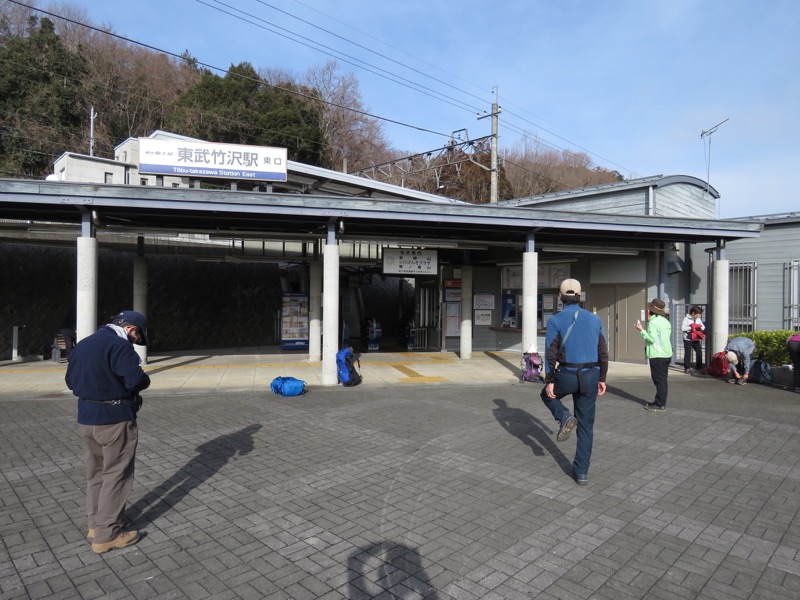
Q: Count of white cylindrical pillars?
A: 7